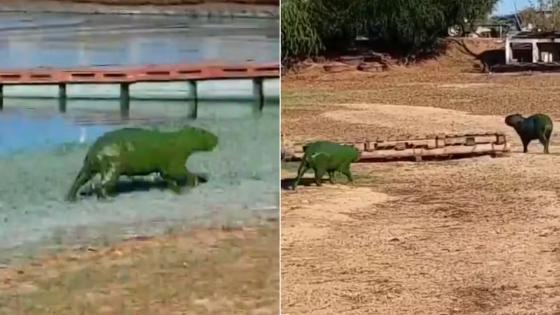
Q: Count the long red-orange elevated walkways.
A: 1